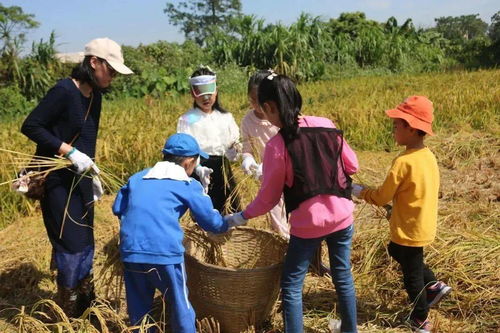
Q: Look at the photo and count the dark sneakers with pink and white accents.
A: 2